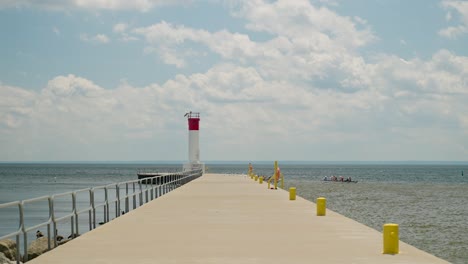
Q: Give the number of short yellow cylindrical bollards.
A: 6